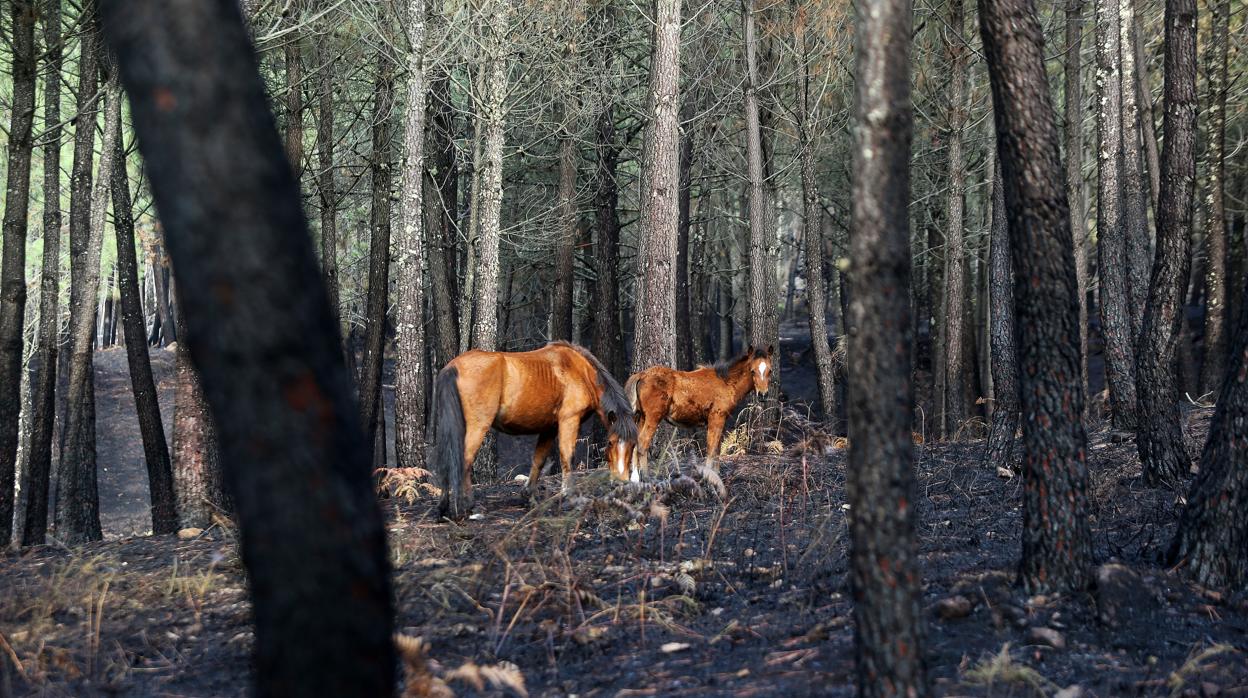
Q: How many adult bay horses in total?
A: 1